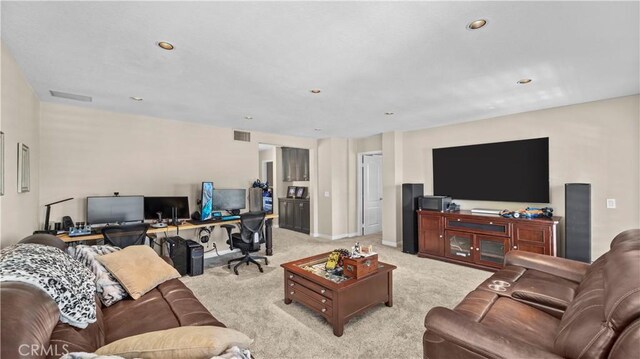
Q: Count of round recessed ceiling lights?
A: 8